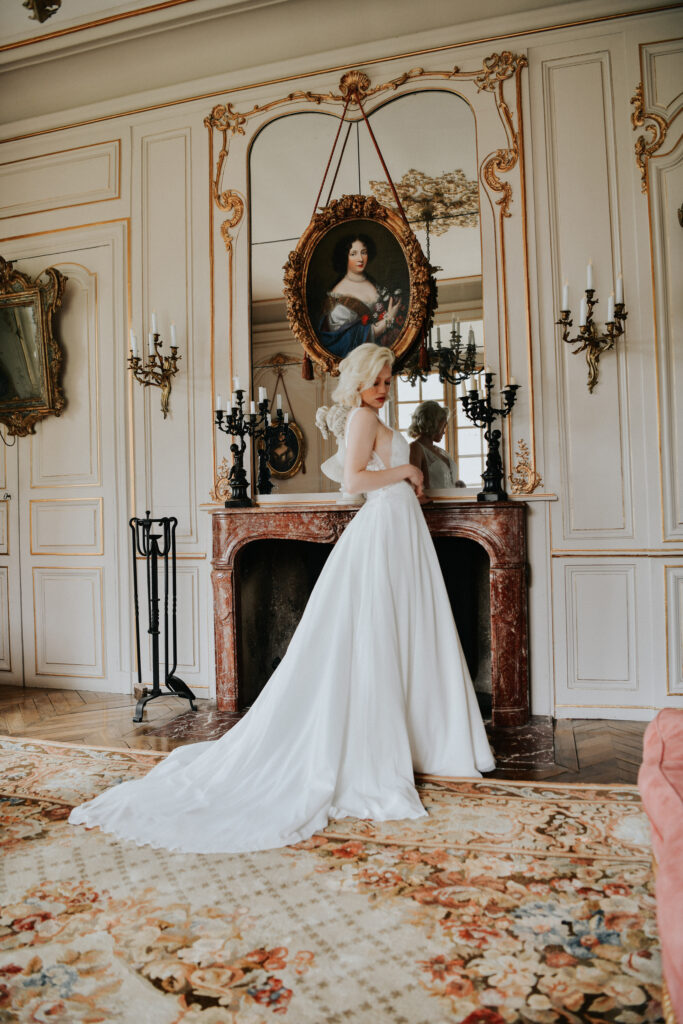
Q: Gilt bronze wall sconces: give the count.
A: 2